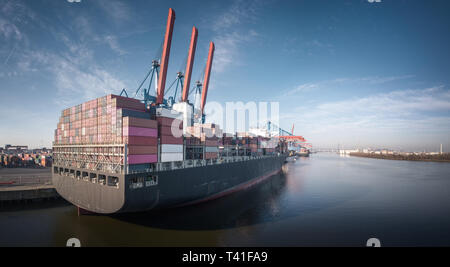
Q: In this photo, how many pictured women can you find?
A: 0